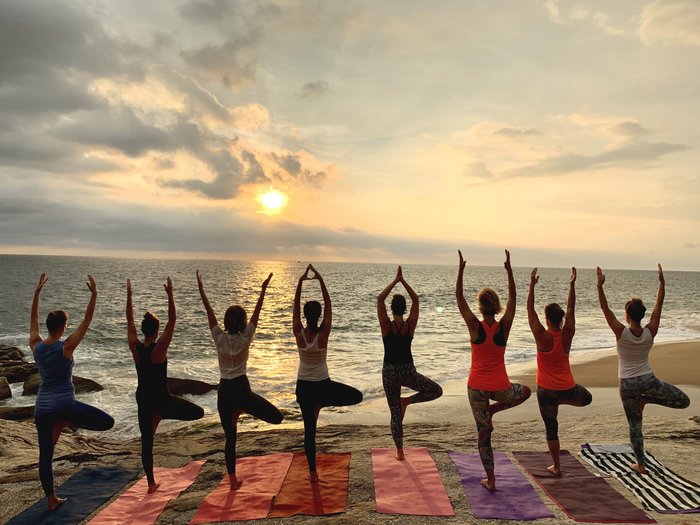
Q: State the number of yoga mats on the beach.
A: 8